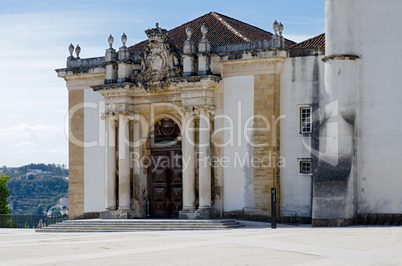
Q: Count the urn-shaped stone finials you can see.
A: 8